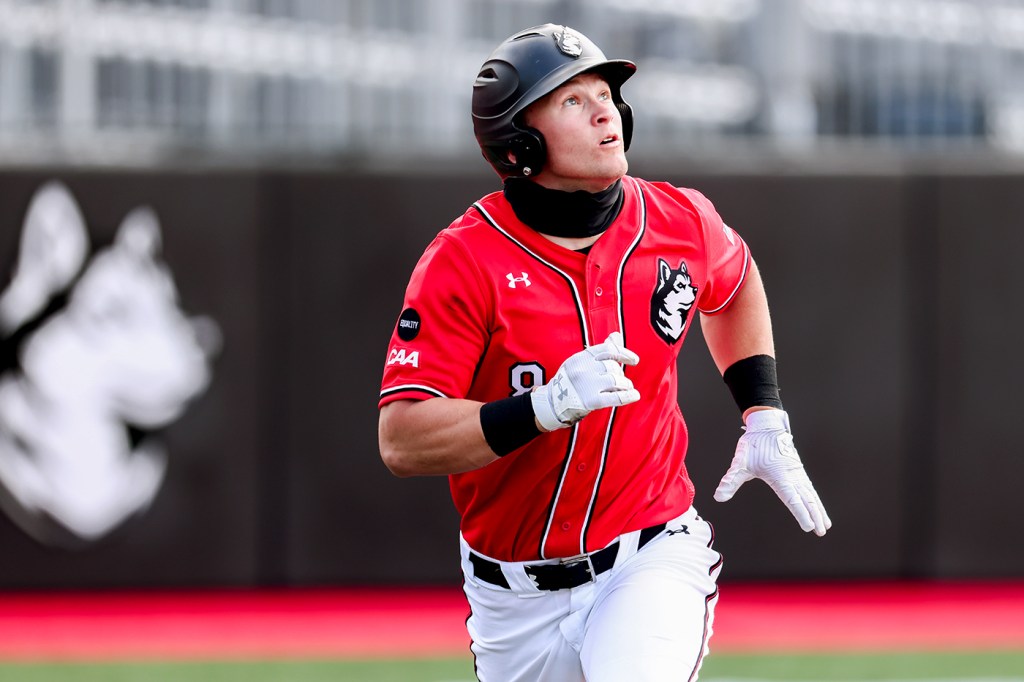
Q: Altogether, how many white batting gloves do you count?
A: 2